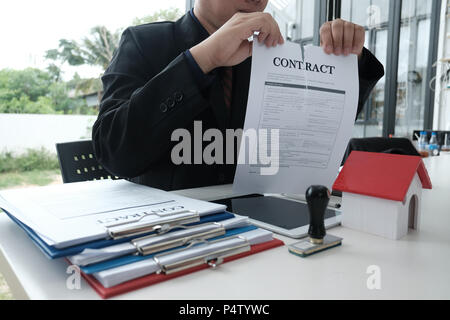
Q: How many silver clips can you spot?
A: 3